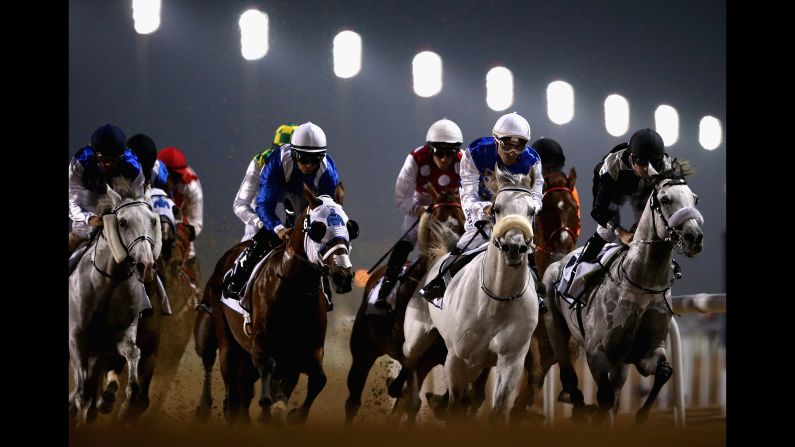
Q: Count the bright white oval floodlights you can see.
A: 9